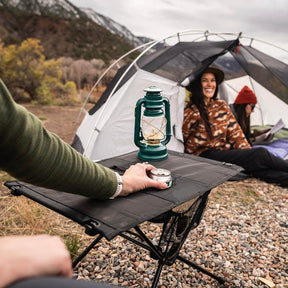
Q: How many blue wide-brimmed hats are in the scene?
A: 0